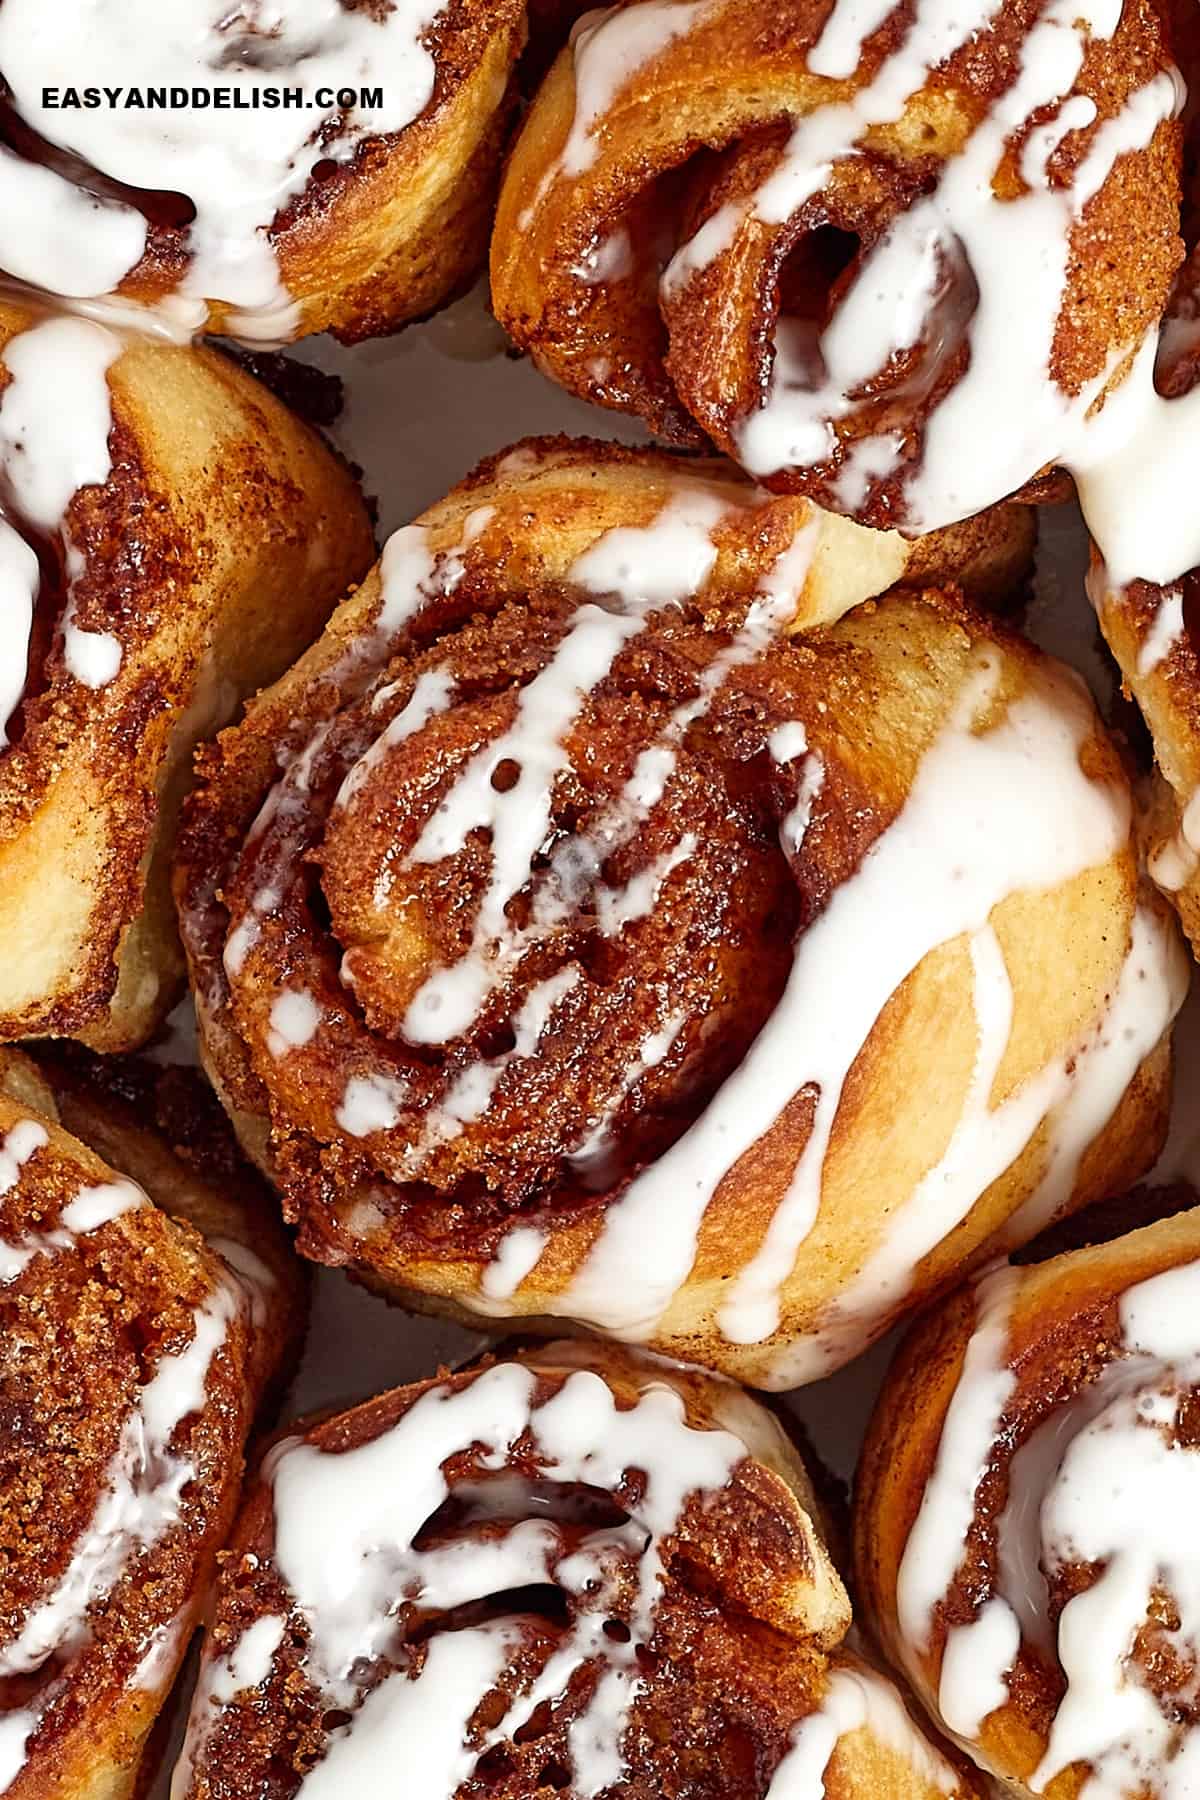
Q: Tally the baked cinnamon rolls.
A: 8